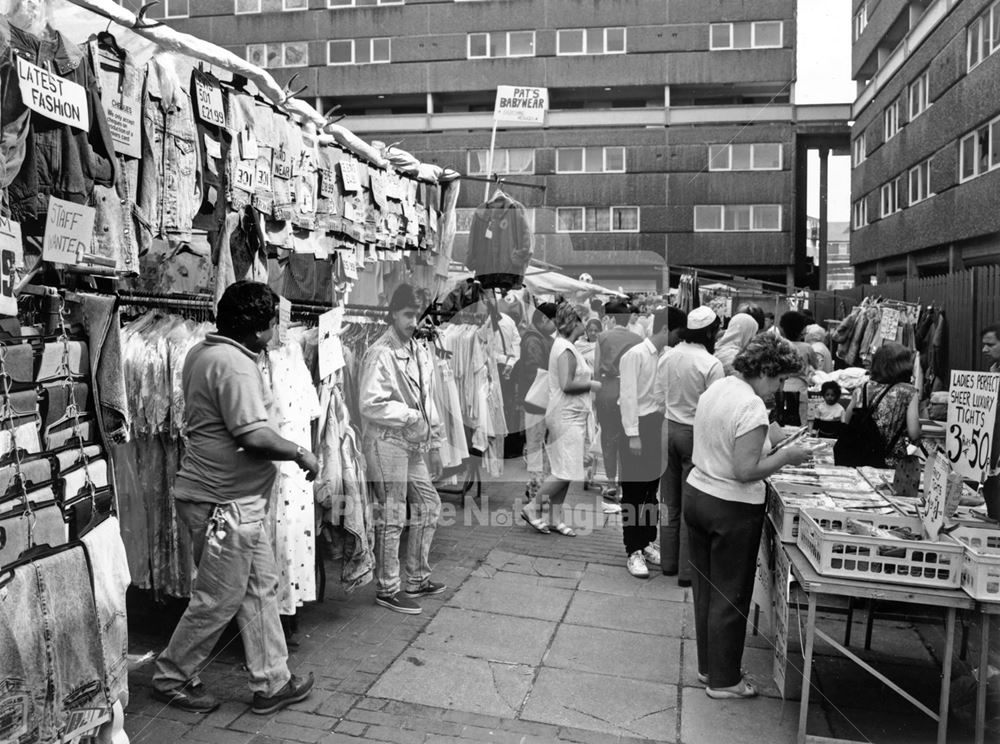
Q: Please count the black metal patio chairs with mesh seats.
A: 0